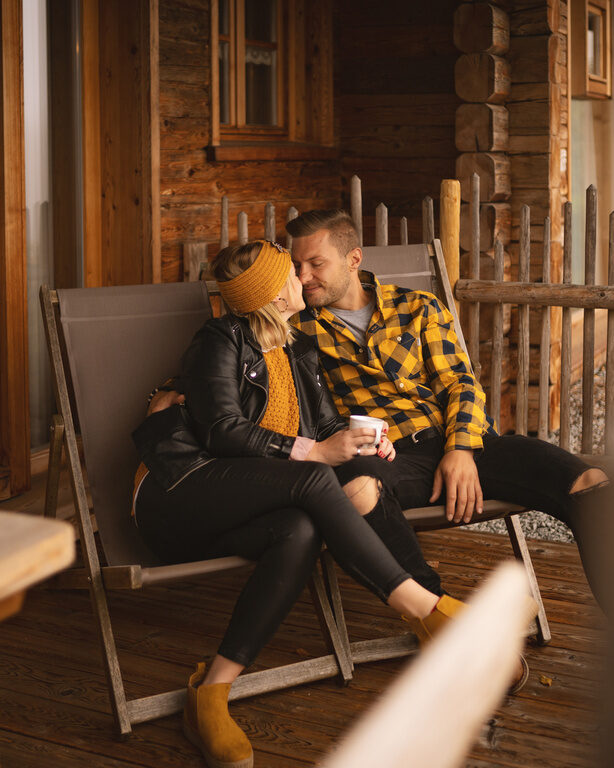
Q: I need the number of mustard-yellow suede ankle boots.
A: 2